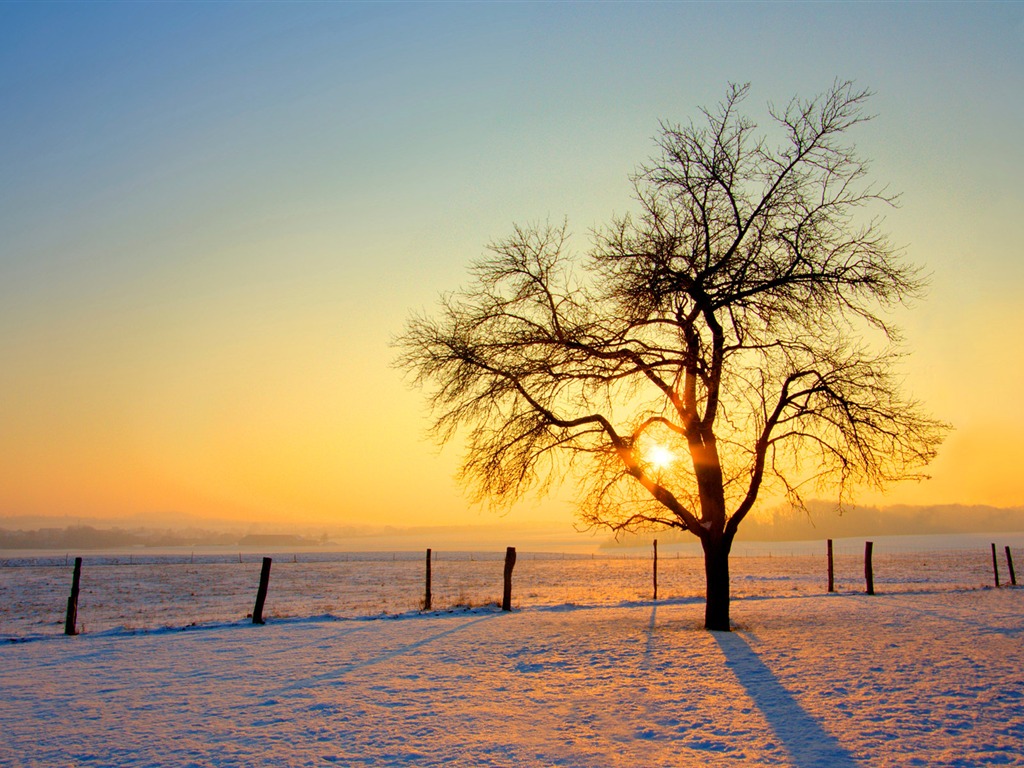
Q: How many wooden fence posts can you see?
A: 9